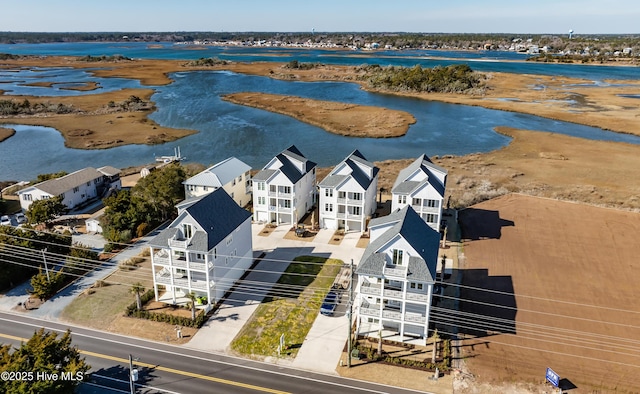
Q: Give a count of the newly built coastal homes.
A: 5